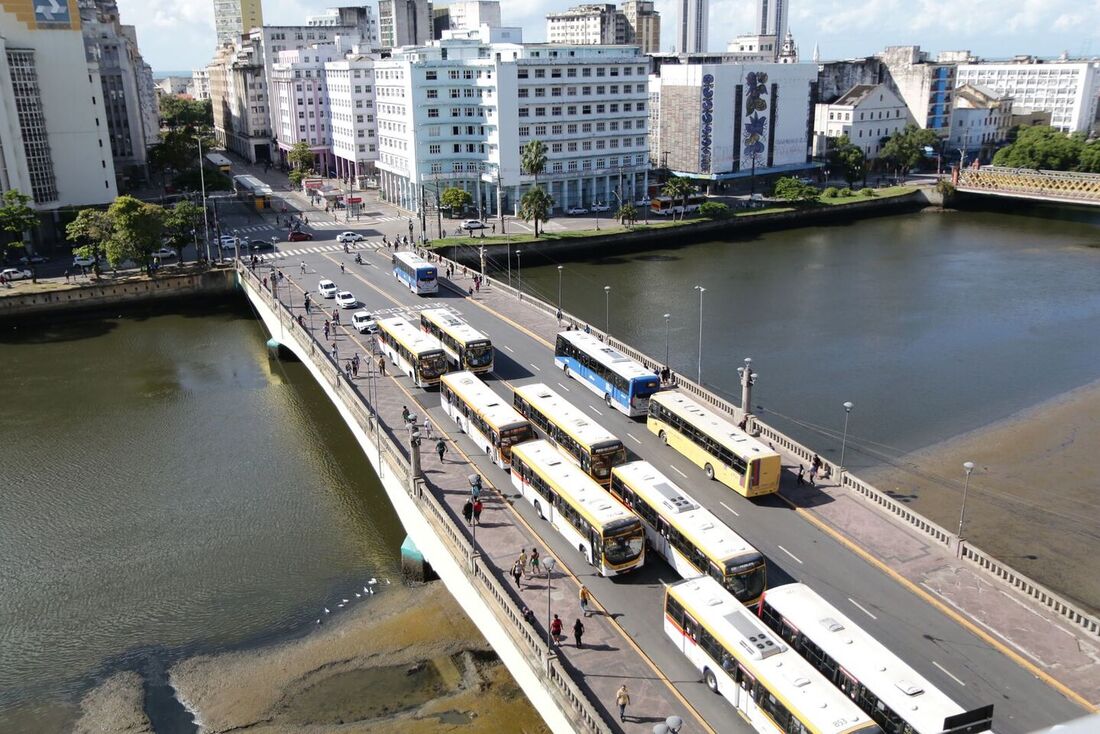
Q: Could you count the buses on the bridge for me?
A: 11